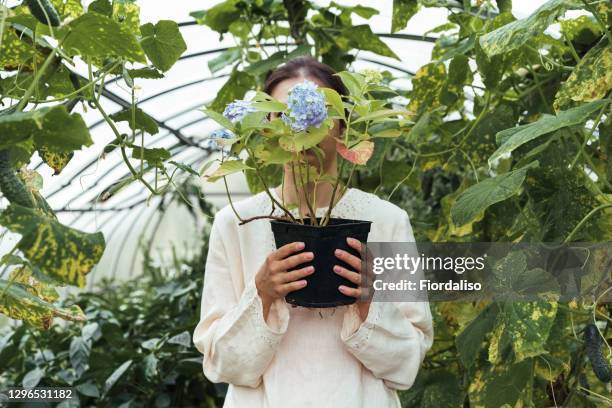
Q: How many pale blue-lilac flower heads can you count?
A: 3